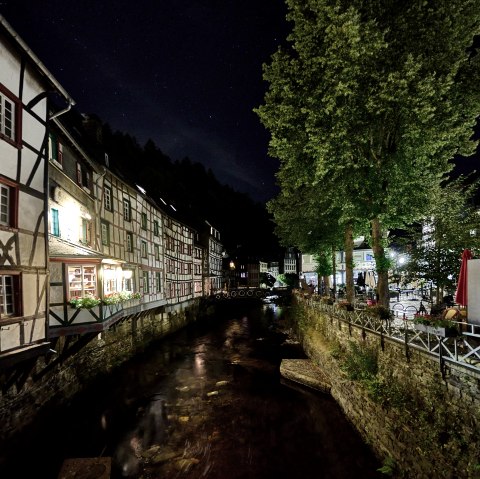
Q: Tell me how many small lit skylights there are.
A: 3